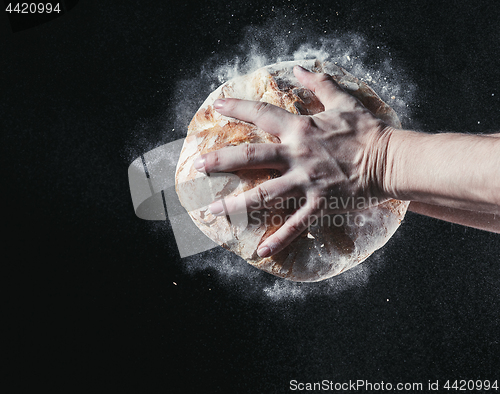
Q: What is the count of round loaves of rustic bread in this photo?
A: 1